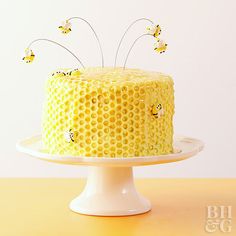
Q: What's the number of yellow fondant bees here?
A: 8